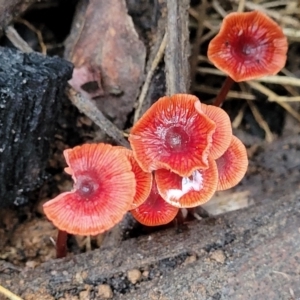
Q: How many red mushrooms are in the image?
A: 8